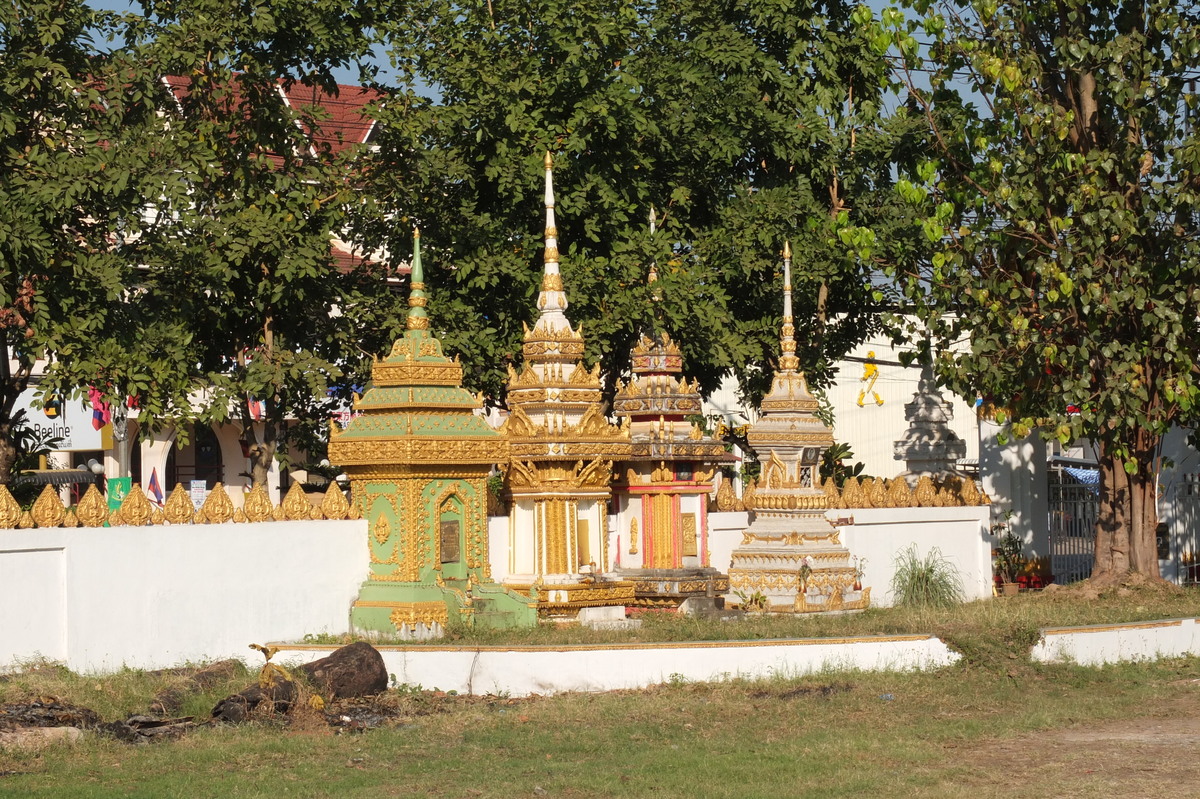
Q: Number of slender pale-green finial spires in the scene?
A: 1